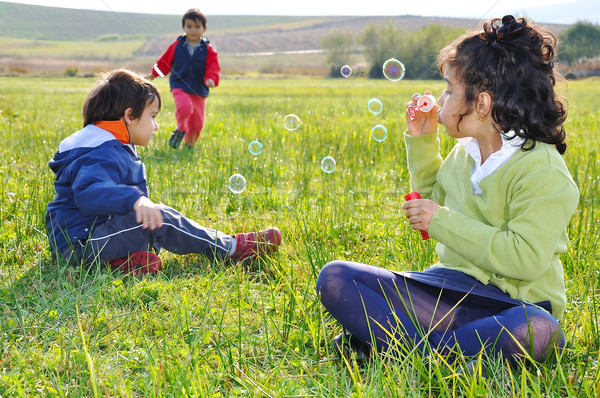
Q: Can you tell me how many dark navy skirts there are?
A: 1